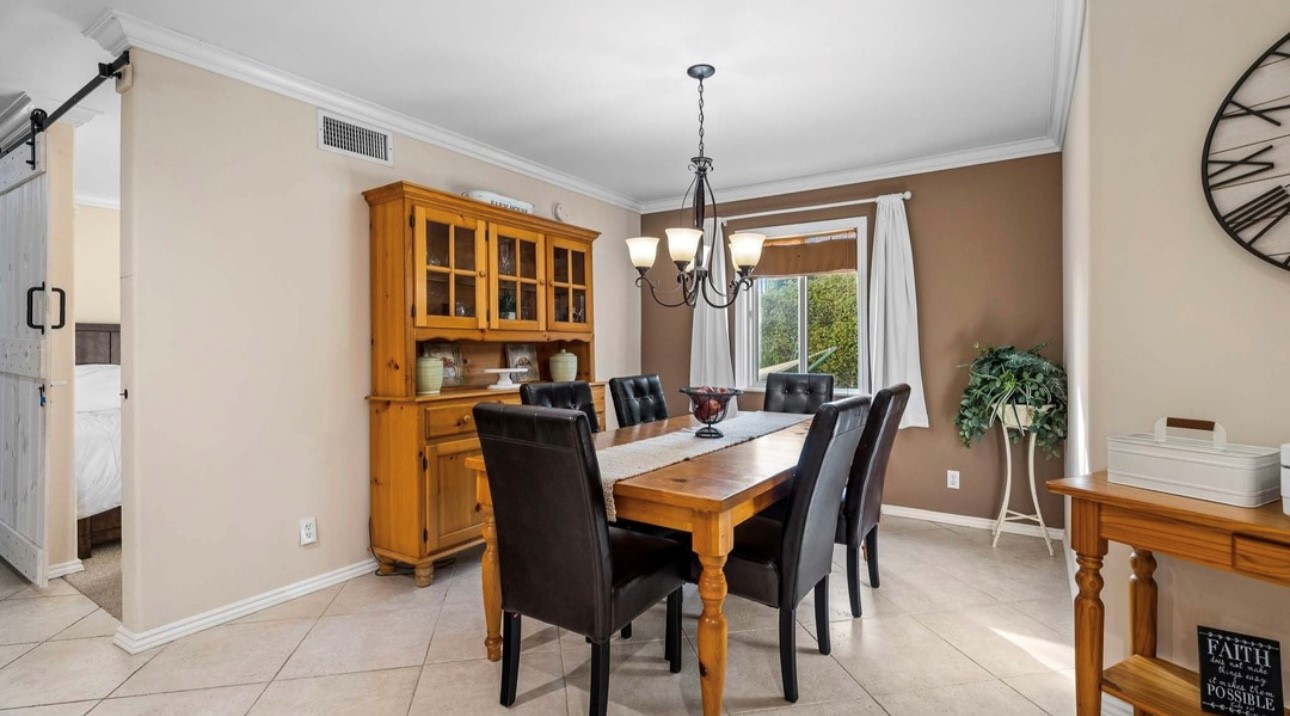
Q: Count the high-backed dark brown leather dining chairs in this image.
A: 6